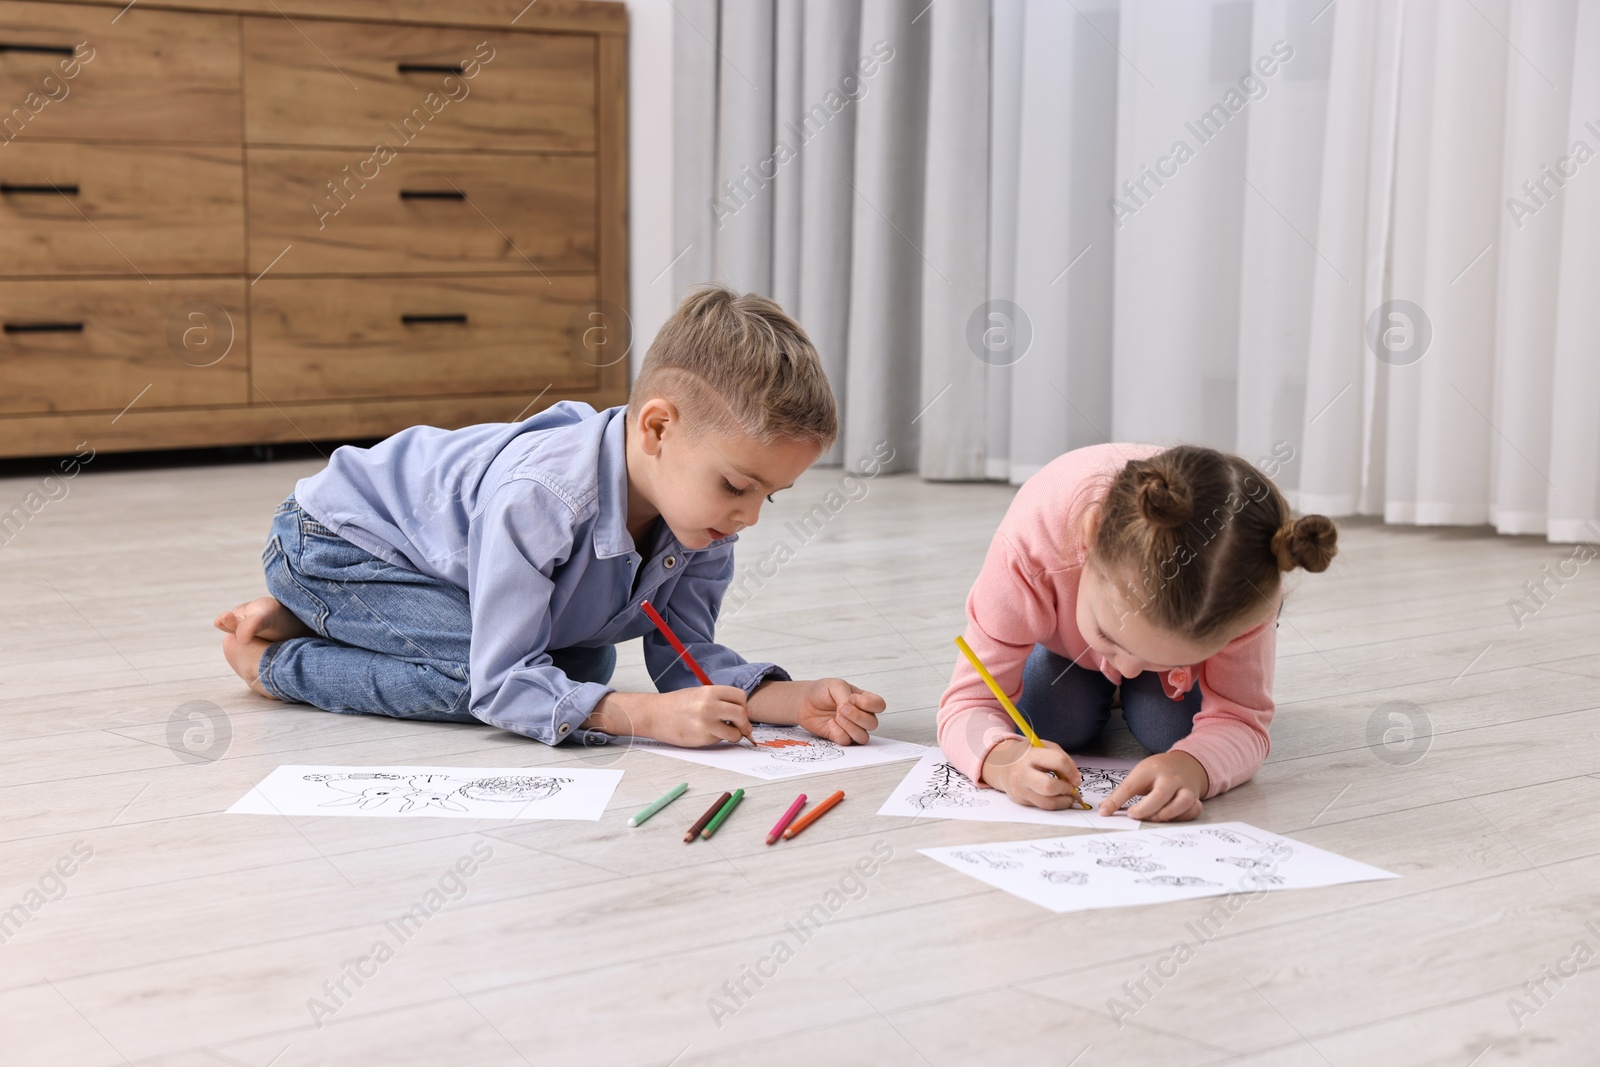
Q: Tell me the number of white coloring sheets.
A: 4